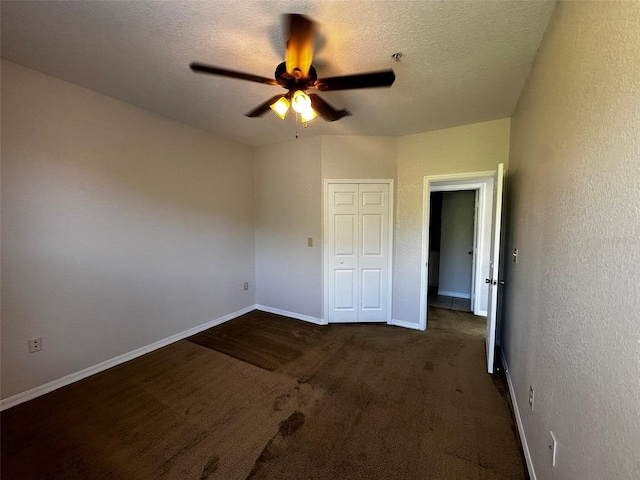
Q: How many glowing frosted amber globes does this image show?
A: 3